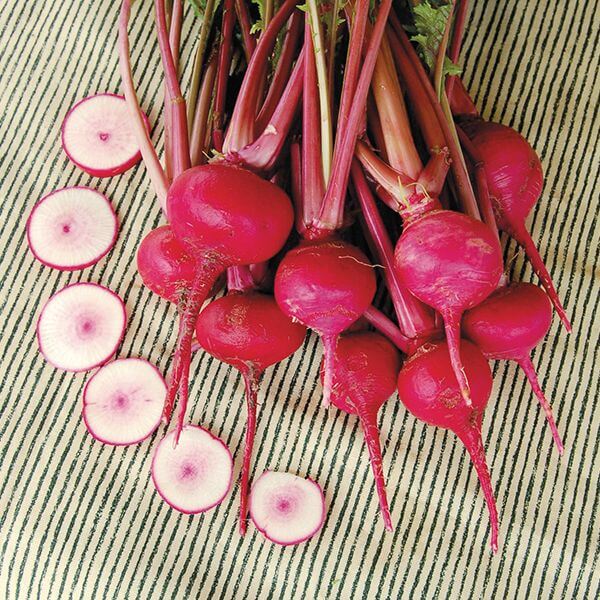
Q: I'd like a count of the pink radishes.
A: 9